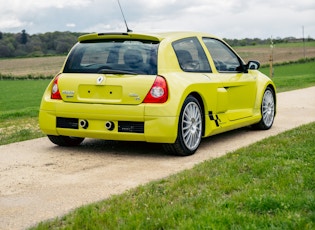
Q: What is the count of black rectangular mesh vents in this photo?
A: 2